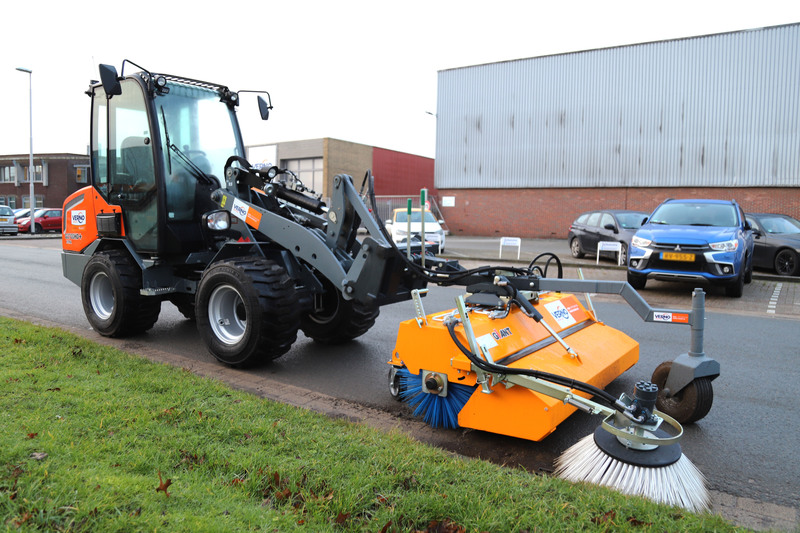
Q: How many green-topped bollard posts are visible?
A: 2